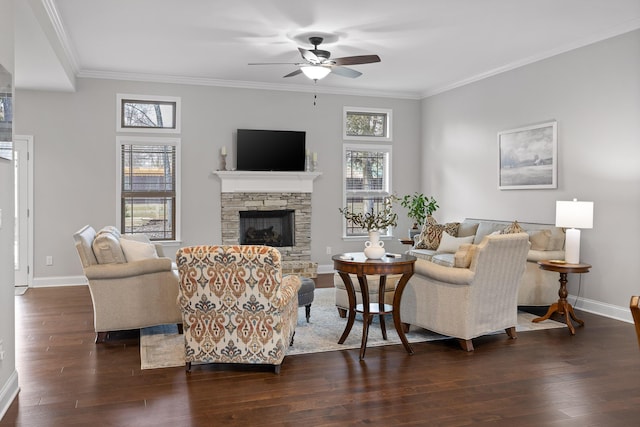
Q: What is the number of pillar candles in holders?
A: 3